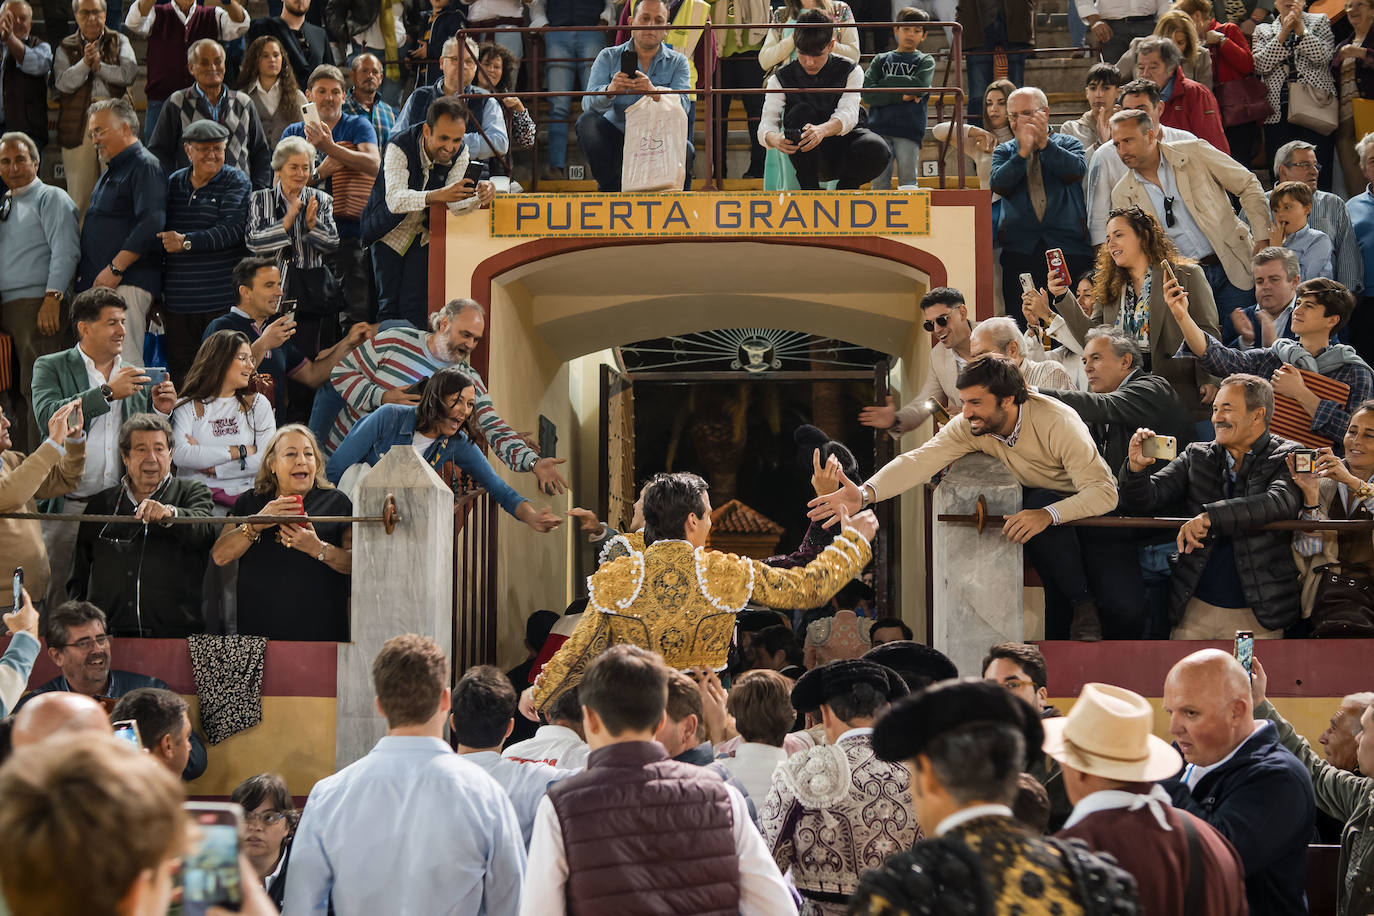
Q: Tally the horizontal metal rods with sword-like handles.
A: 2